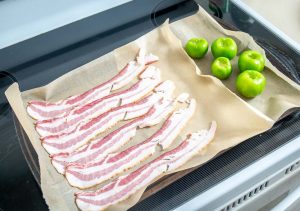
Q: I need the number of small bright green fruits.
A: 5